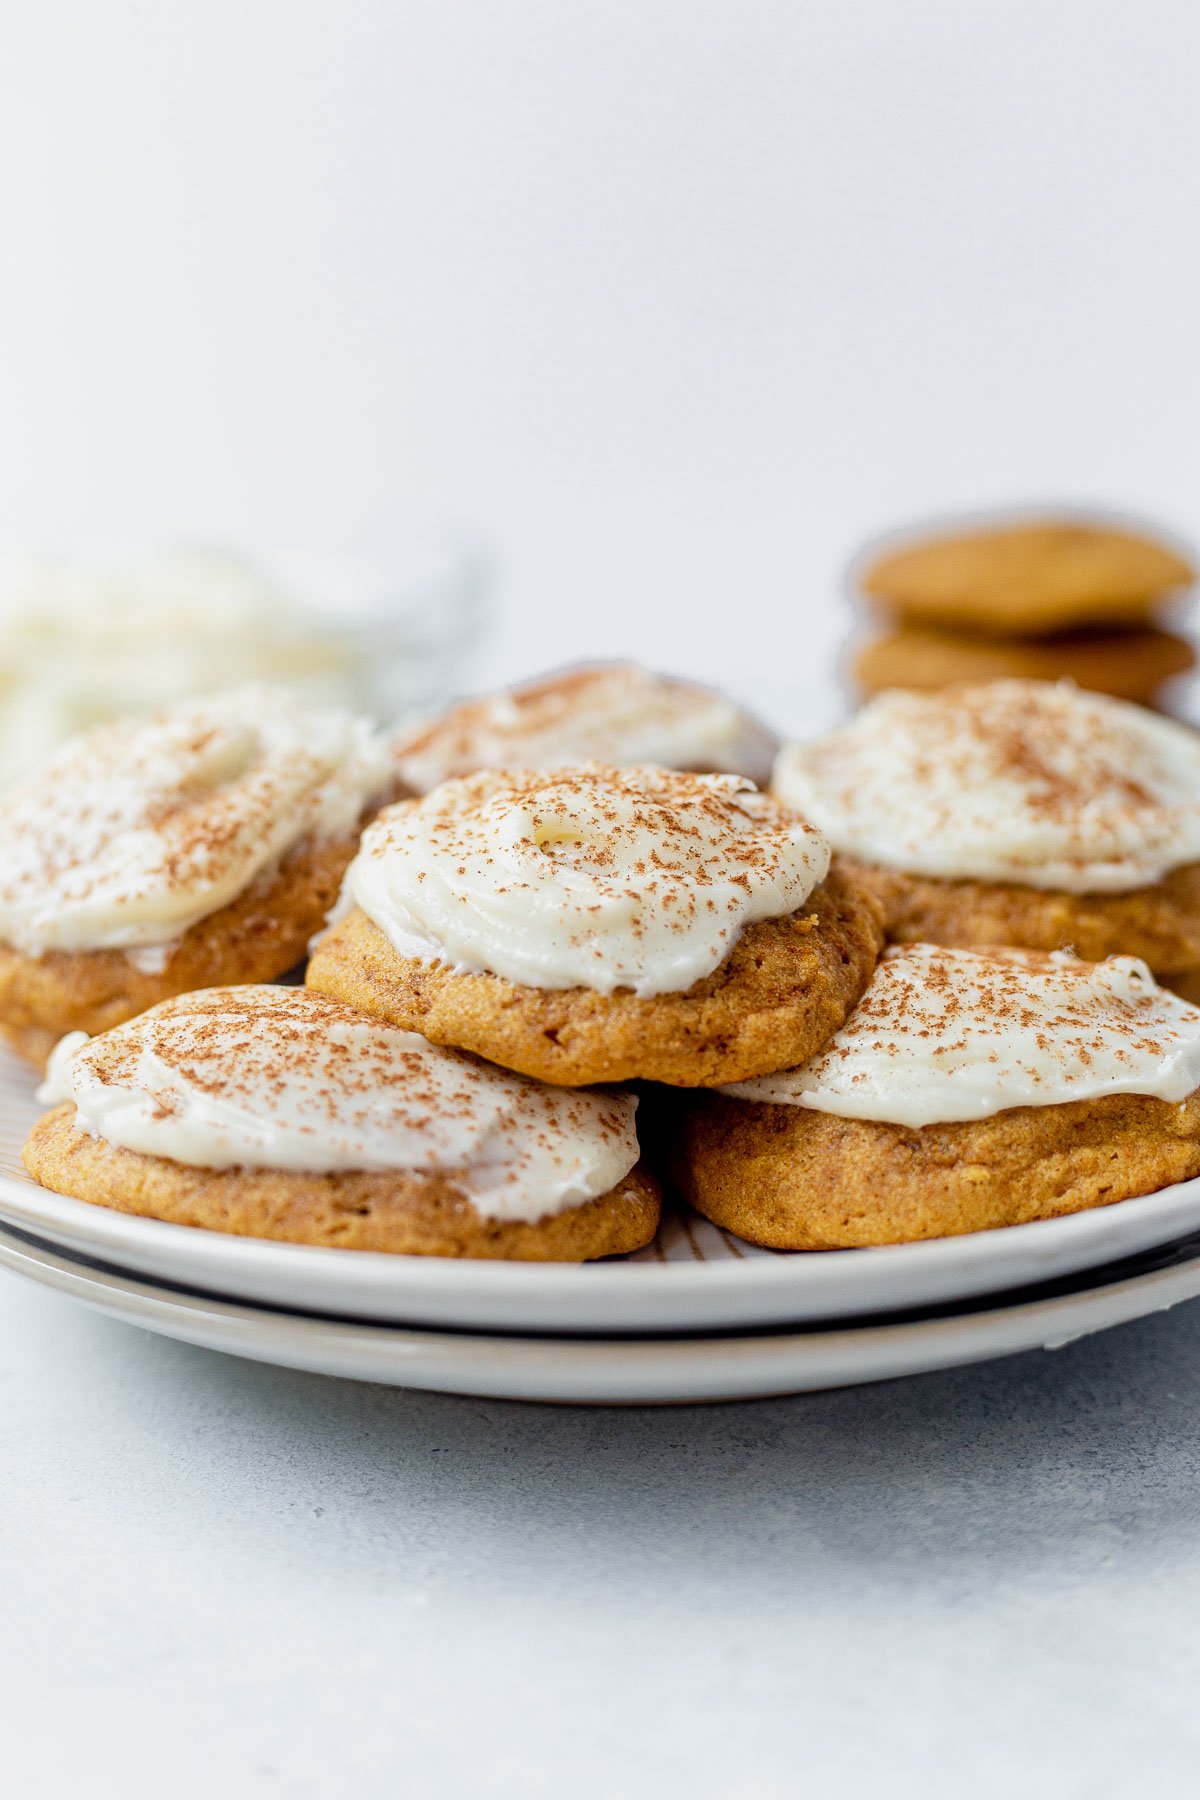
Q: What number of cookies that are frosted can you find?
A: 6